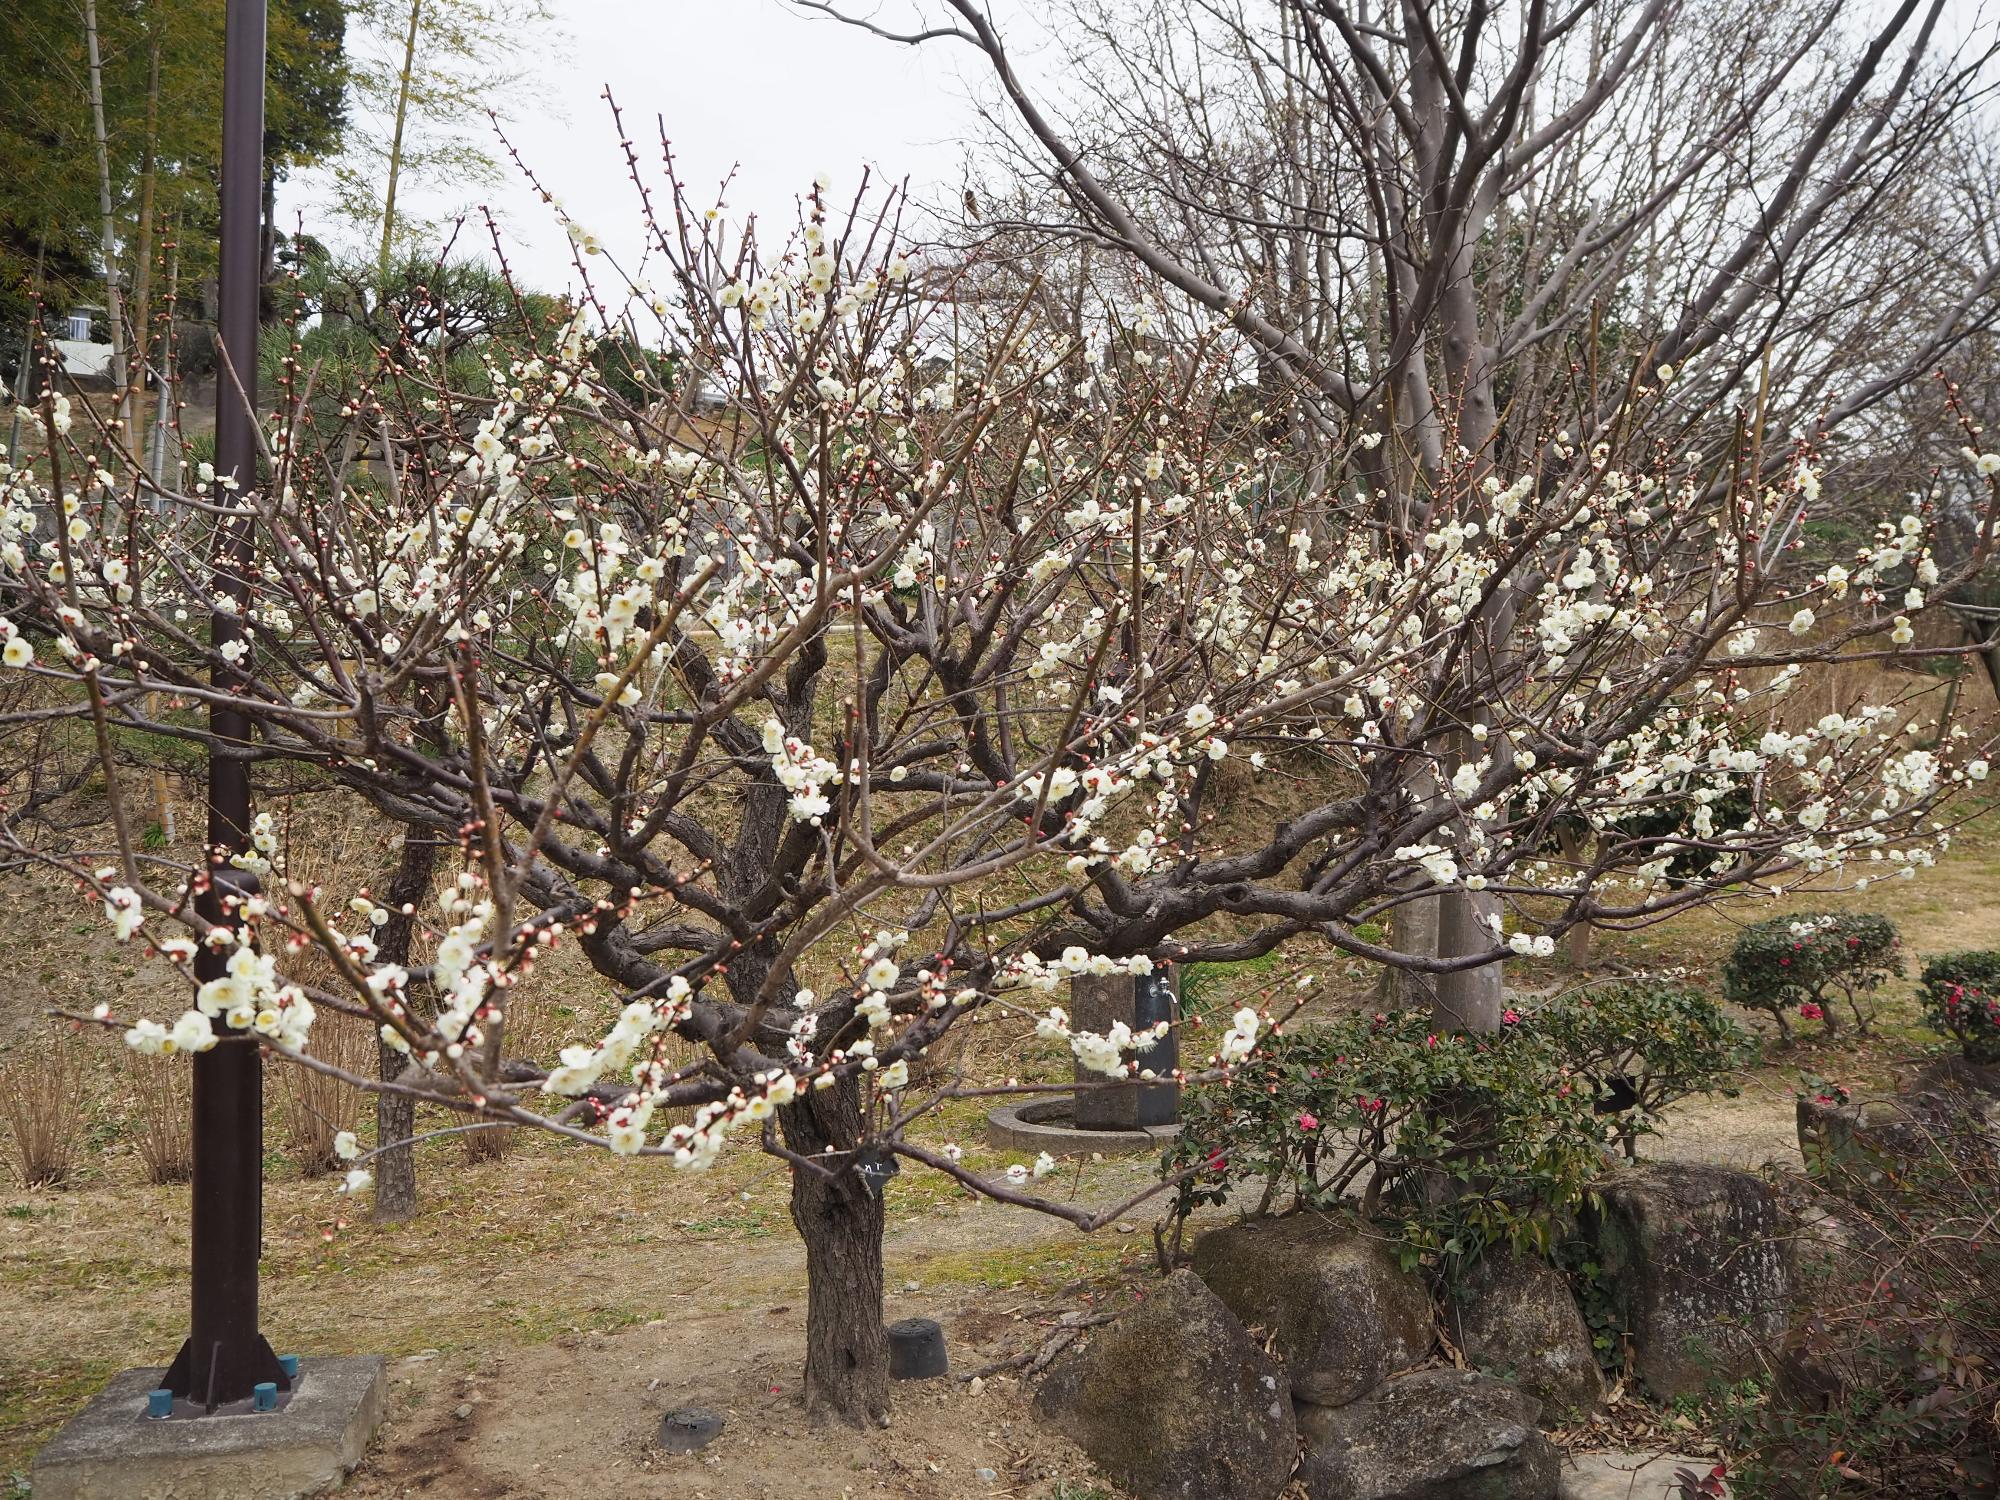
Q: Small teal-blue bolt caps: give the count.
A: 3